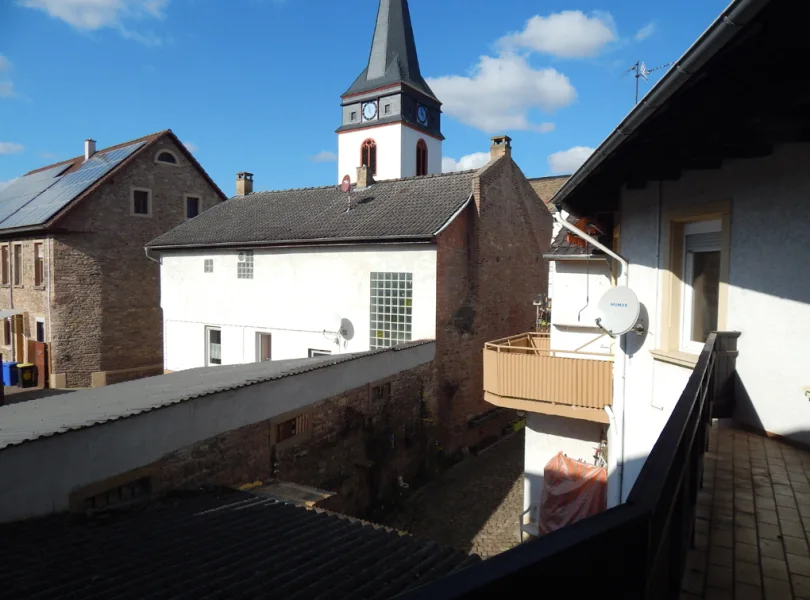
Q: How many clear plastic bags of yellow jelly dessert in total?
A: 0